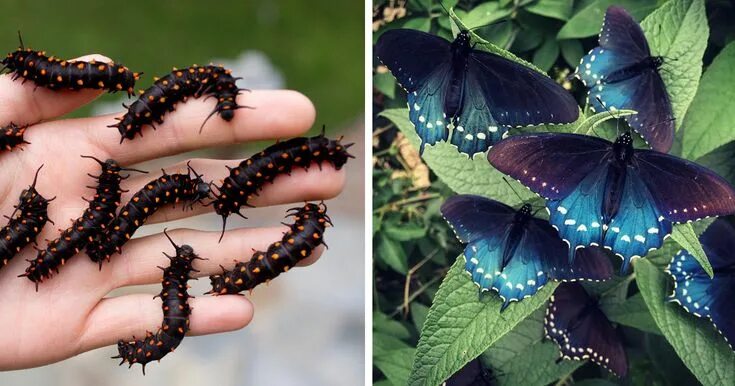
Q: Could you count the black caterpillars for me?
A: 9